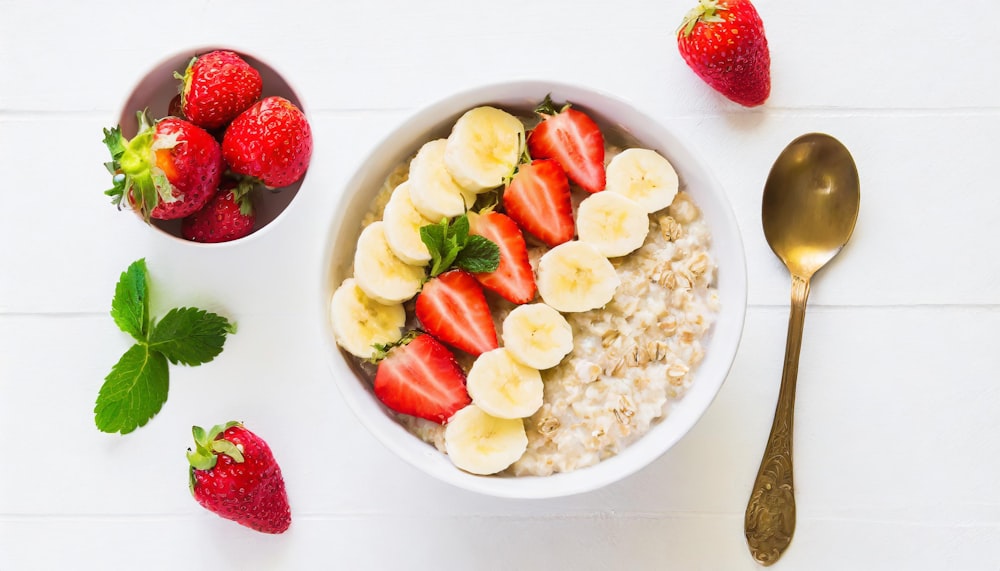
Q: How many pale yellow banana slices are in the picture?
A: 11